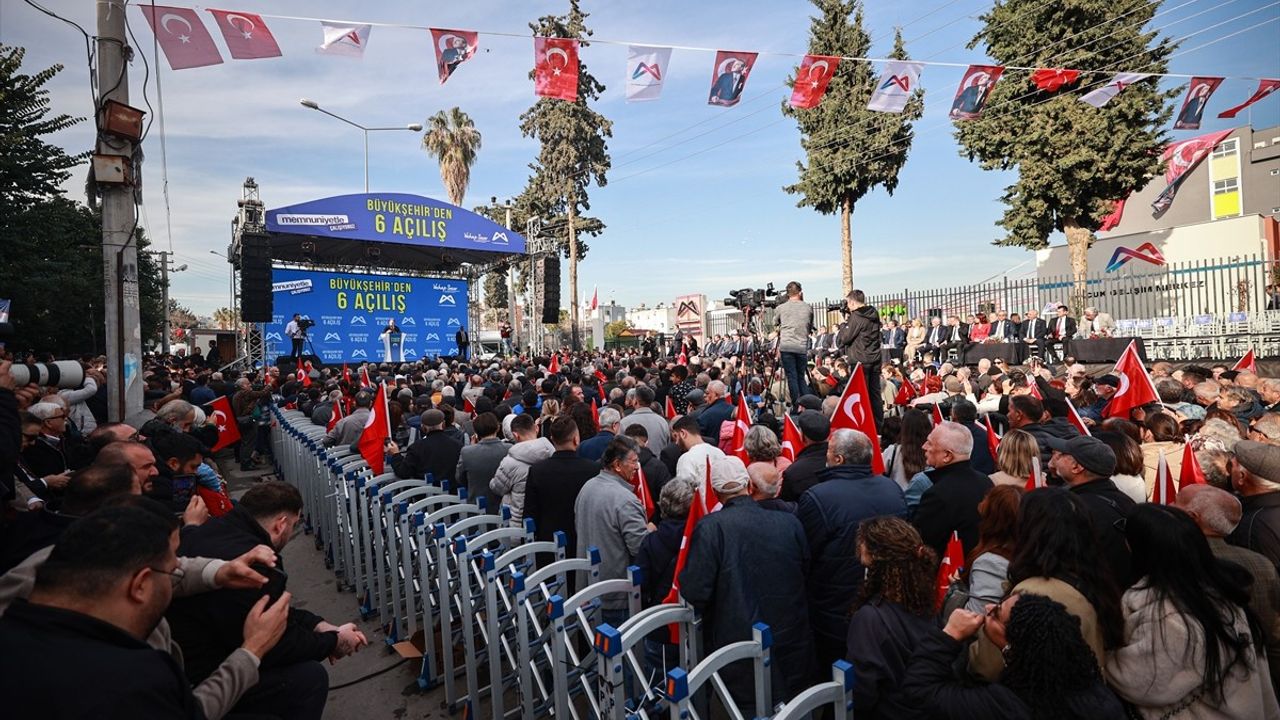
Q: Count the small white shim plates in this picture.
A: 0